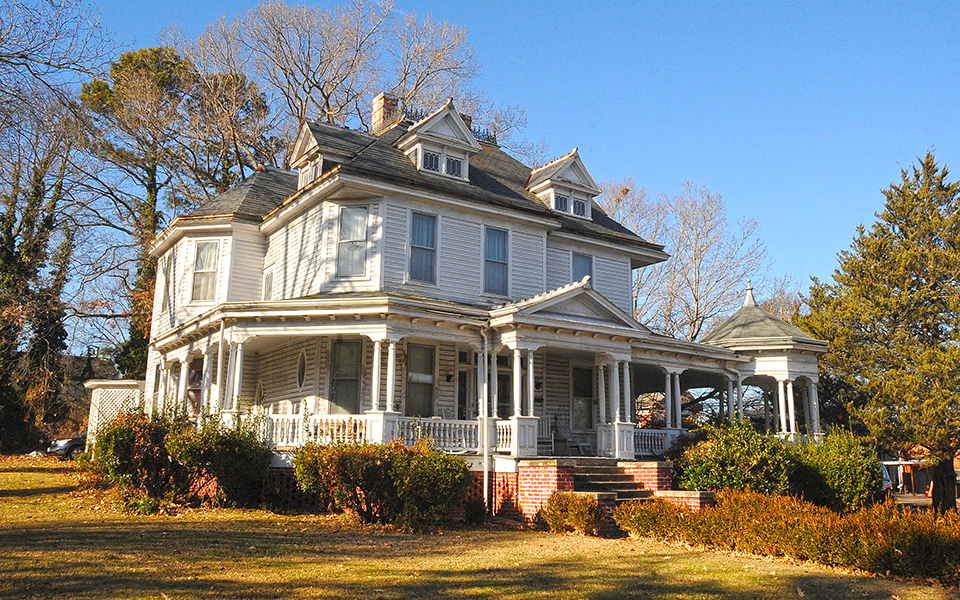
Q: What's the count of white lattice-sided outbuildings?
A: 1